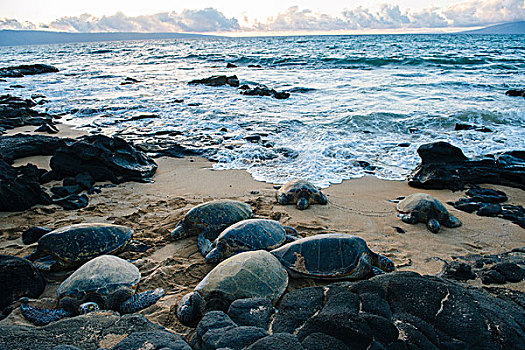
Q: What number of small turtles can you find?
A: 2